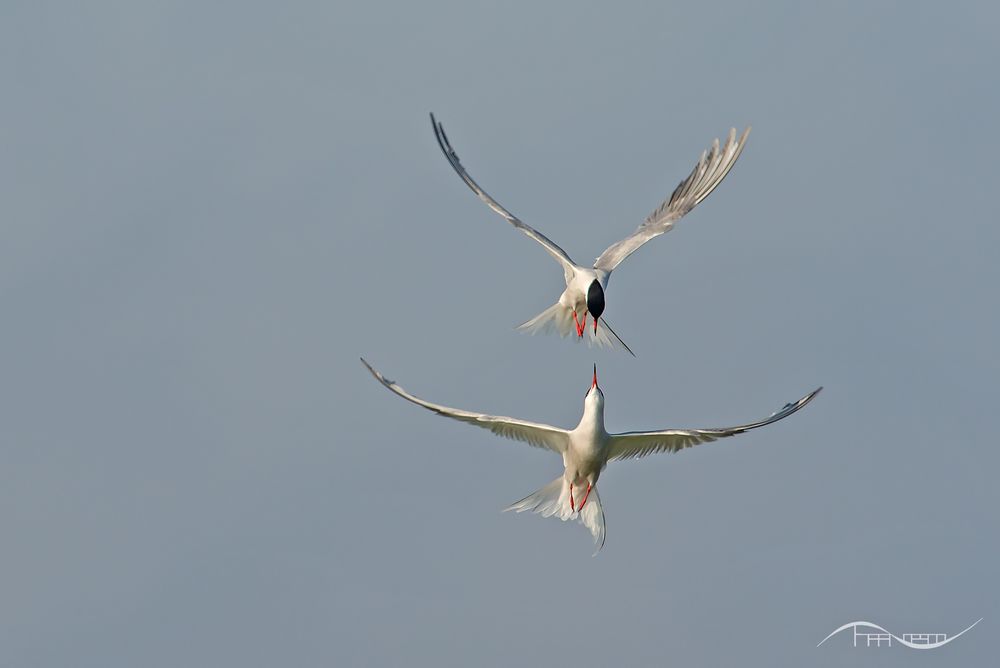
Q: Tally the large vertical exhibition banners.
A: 0